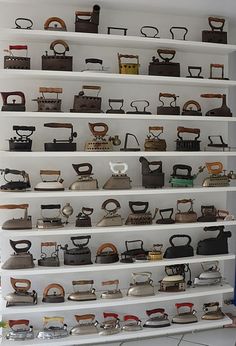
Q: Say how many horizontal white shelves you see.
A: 9